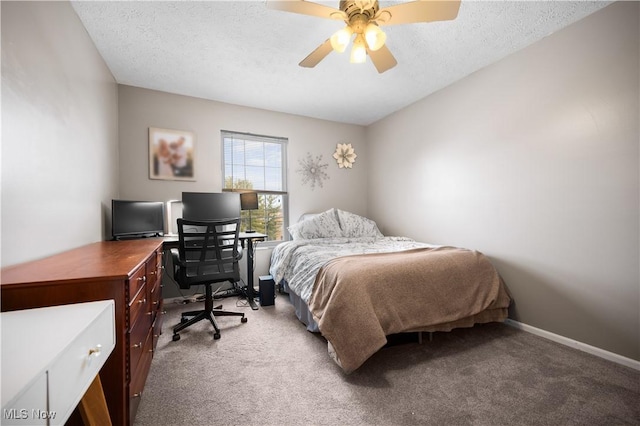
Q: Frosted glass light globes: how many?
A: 3